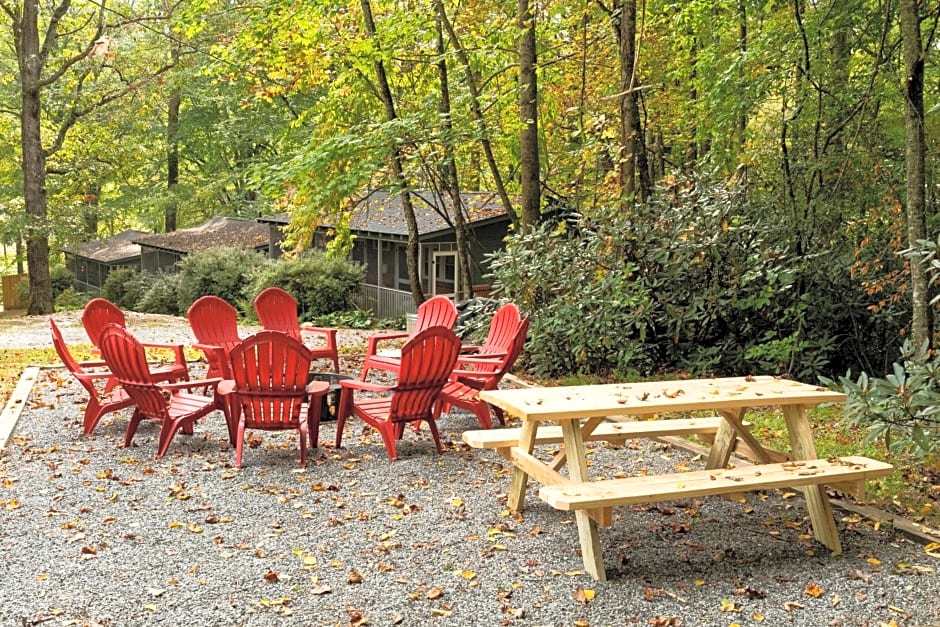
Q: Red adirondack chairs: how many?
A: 10